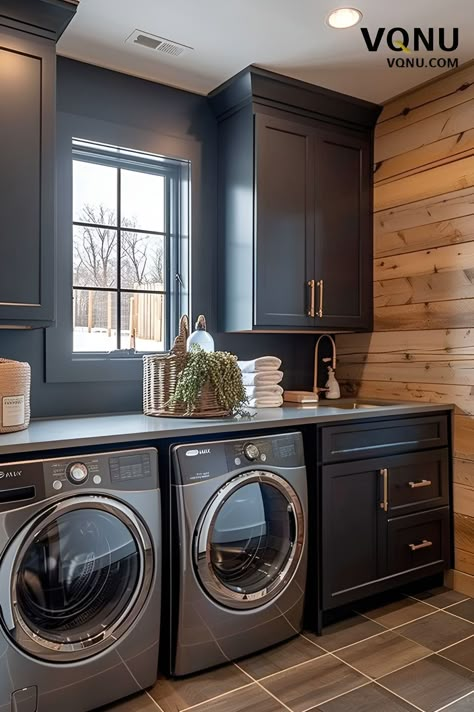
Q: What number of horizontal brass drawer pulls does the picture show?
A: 2